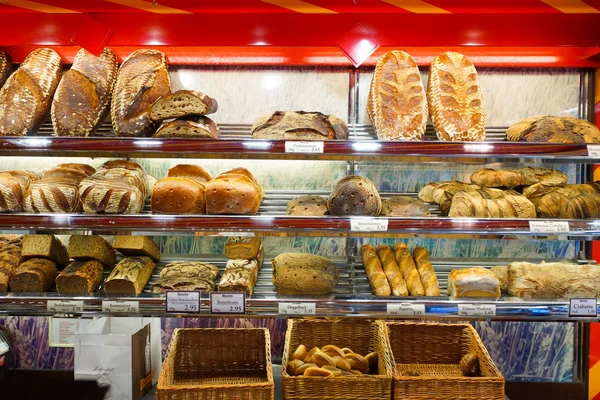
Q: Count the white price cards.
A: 12